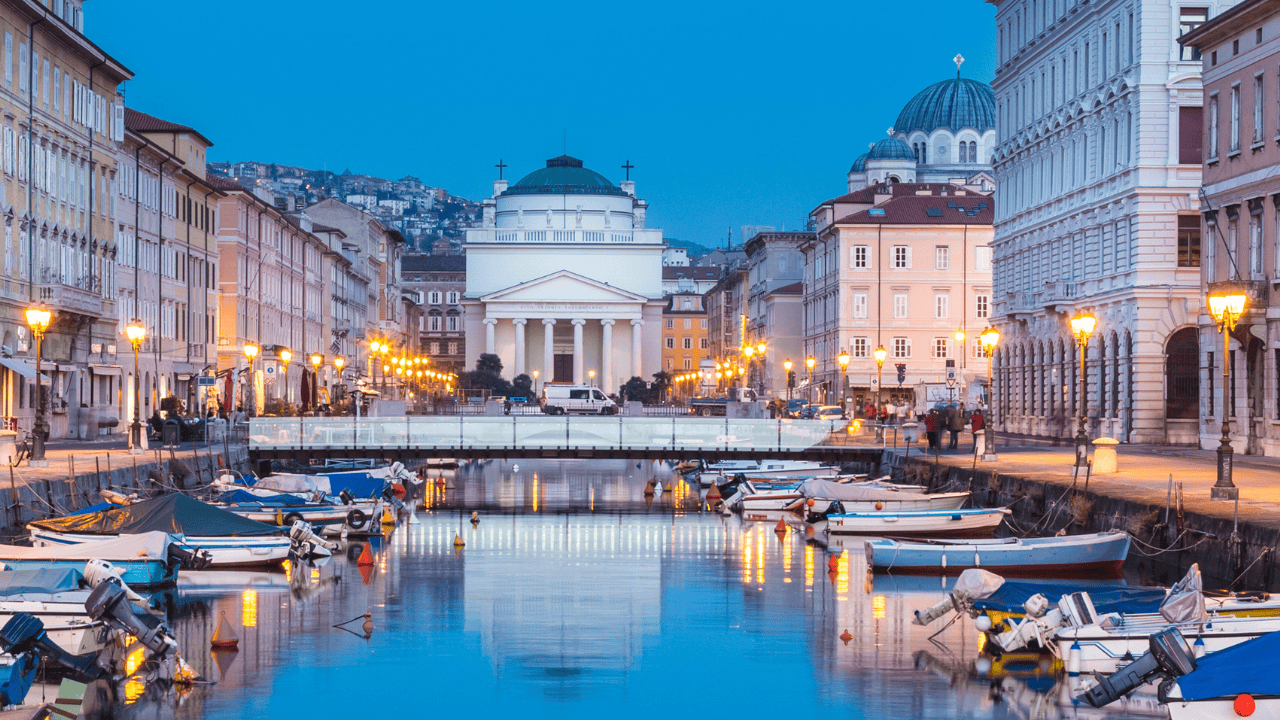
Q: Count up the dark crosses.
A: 2